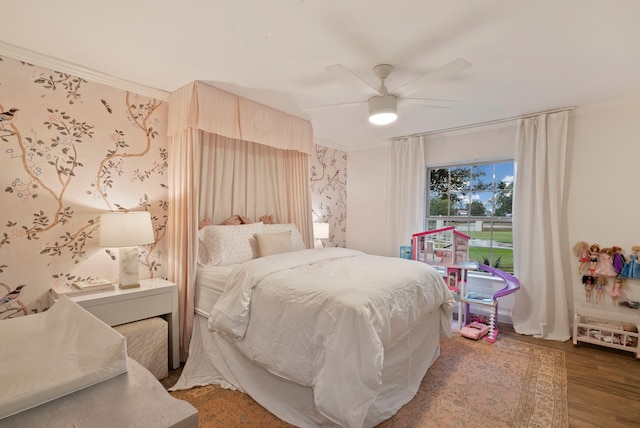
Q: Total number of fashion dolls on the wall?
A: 8